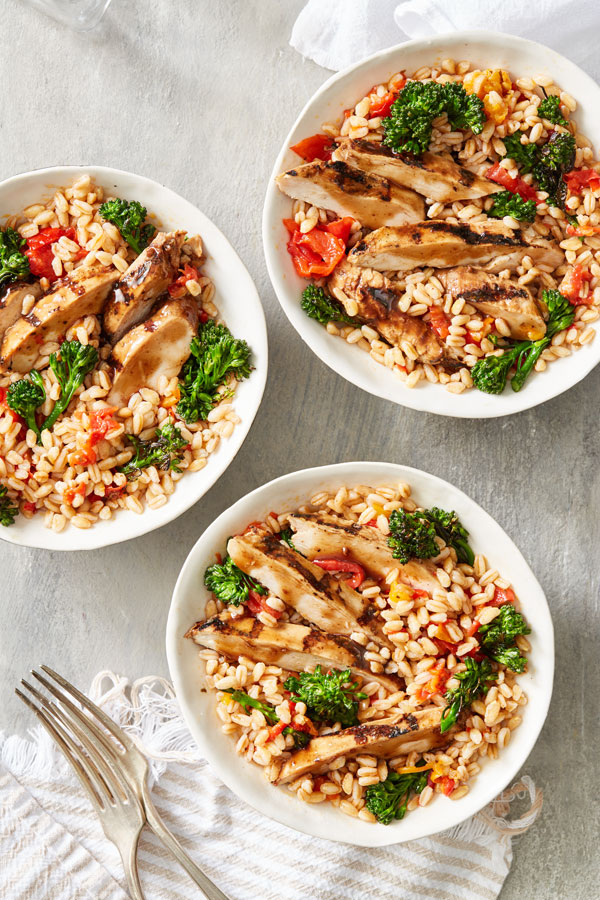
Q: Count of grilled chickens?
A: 13